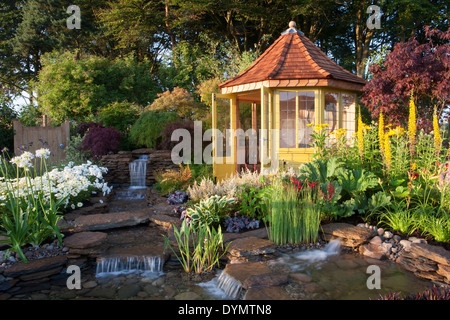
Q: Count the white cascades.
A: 4